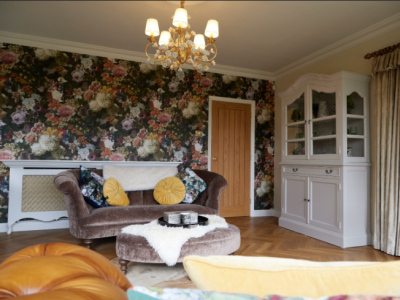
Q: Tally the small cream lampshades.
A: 5